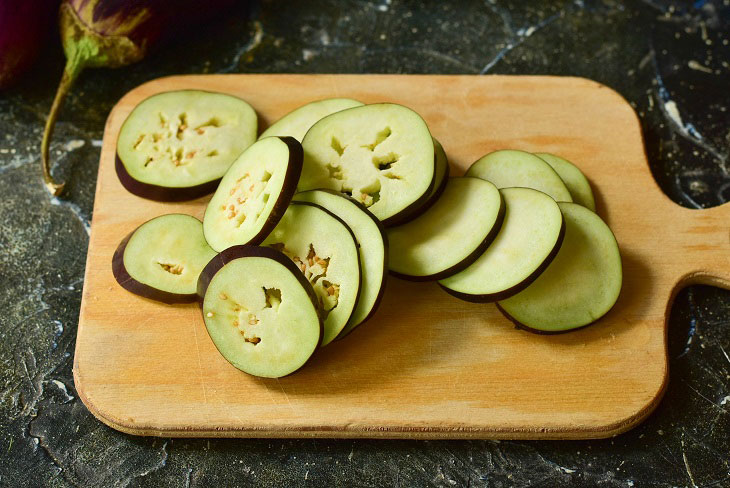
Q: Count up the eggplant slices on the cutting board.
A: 14